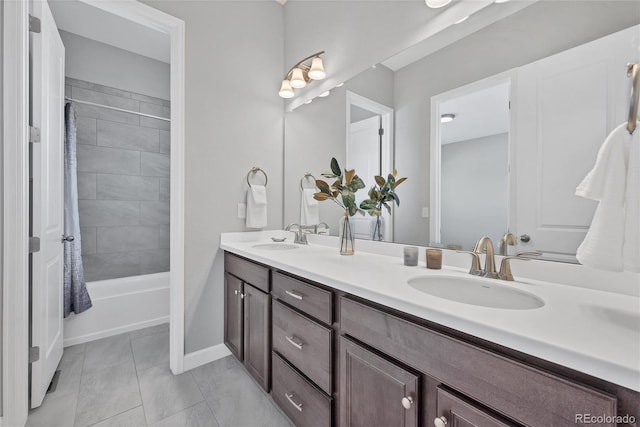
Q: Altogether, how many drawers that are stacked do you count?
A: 3